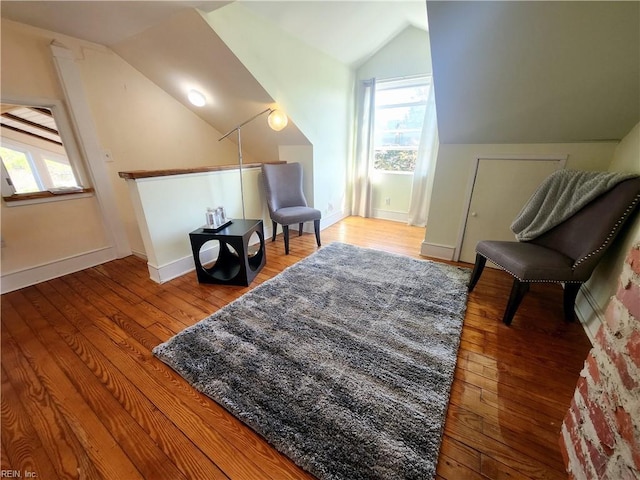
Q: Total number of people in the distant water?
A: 0